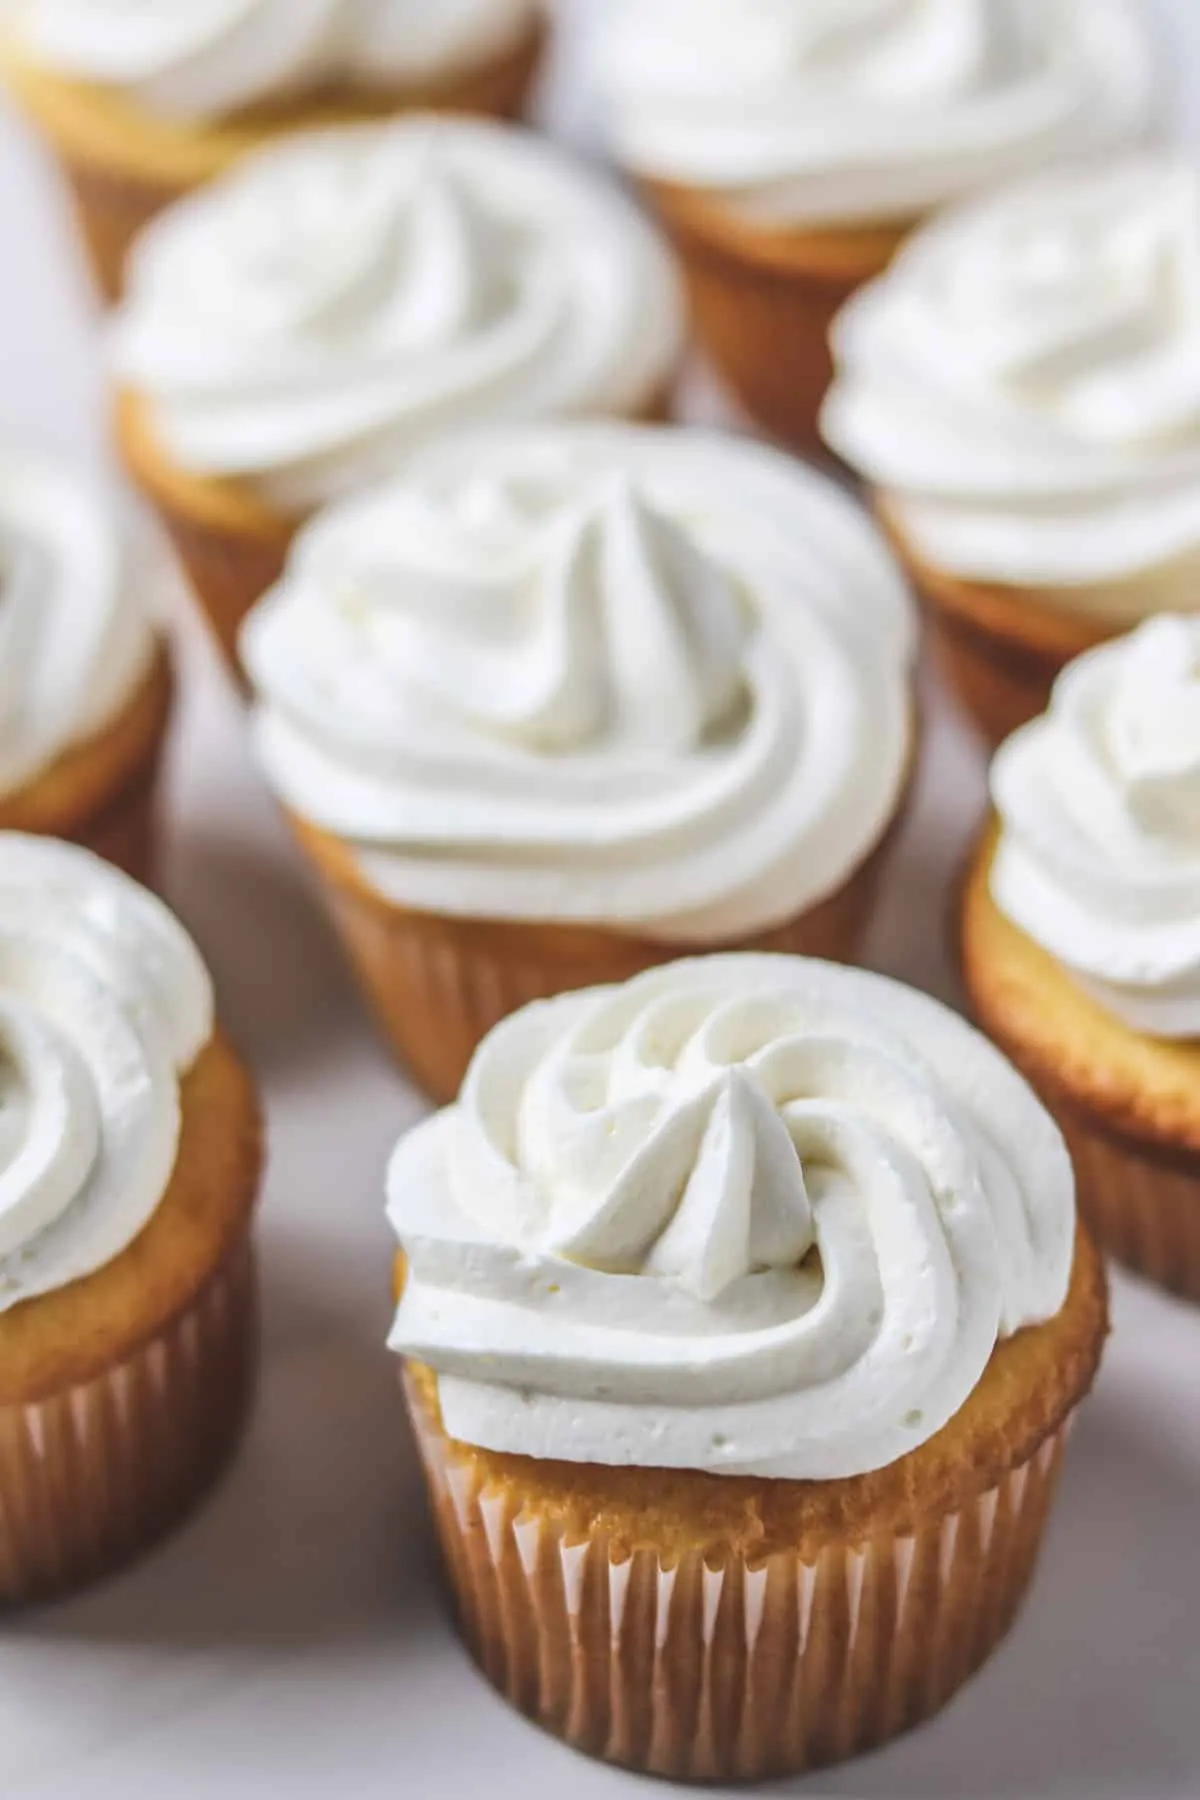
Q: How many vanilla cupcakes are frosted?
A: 9